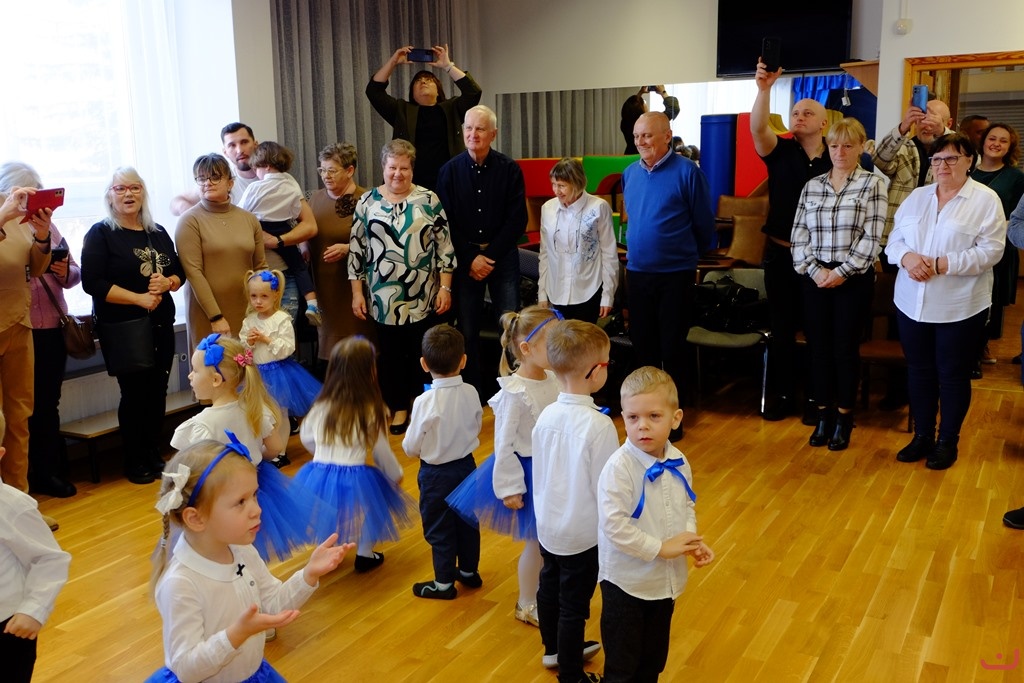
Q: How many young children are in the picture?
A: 10